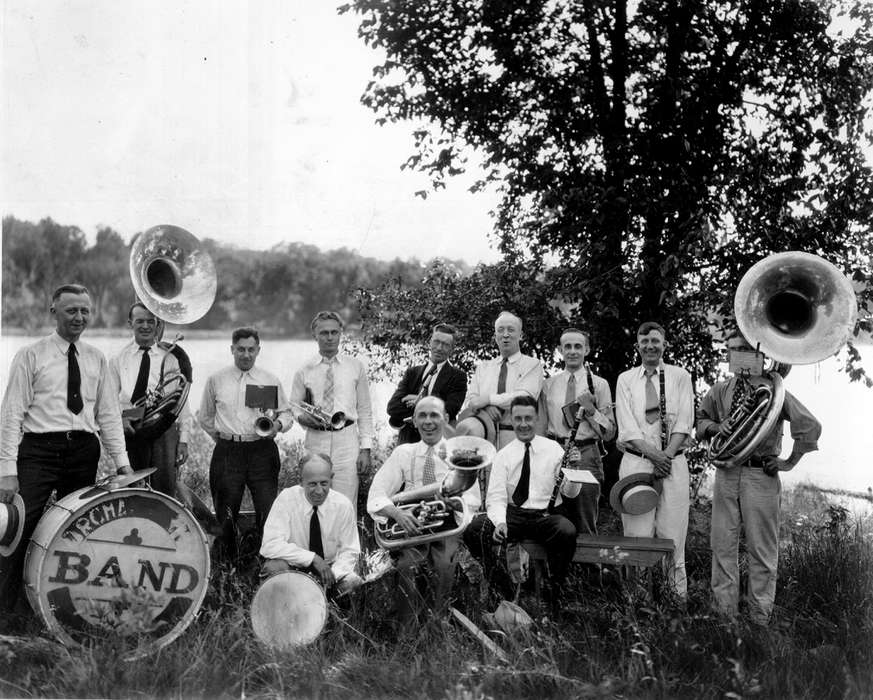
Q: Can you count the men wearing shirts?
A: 12